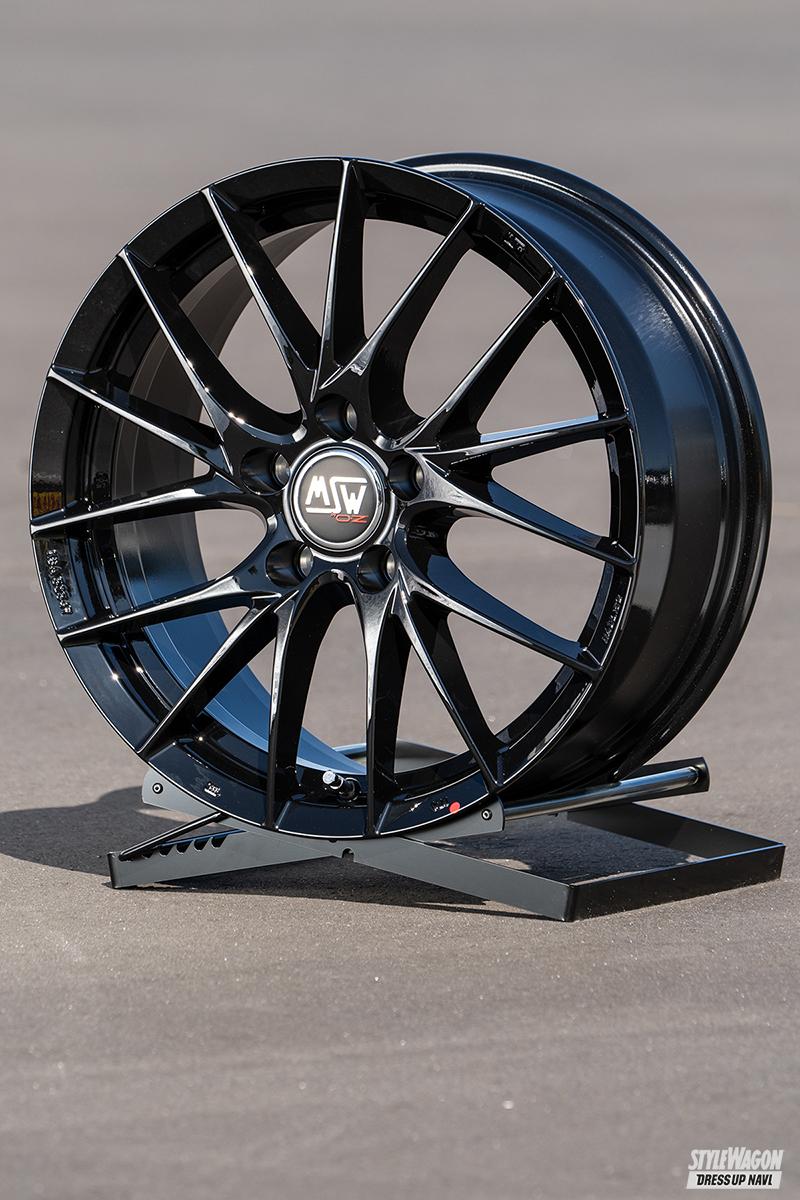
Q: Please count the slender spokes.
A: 15